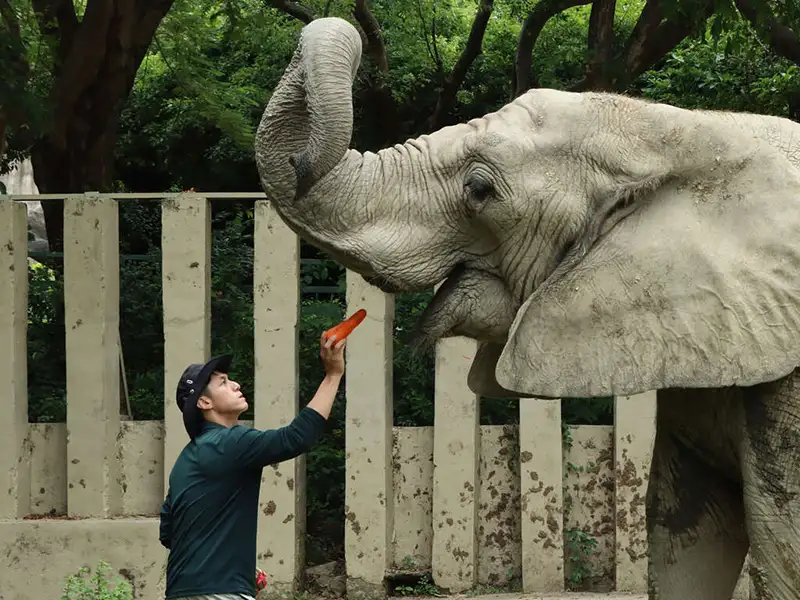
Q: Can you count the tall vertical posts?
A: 8